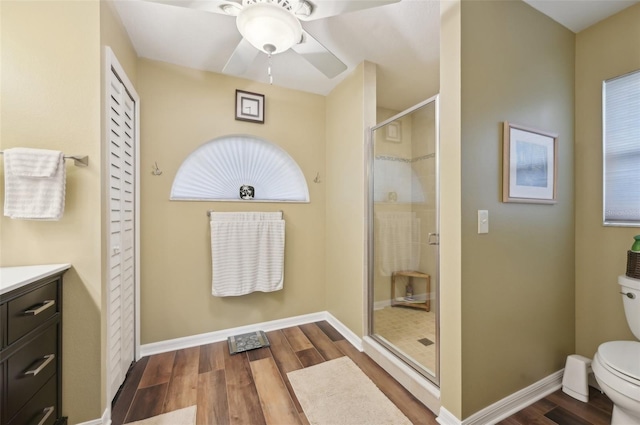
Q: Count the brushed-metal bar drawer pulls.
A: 3